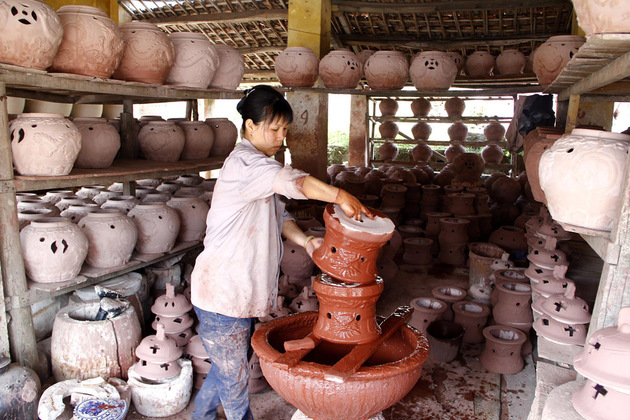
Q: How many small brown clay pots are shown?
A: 2